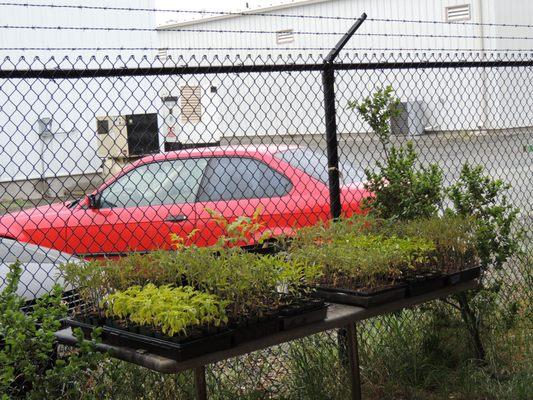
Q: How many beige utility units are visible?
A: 1